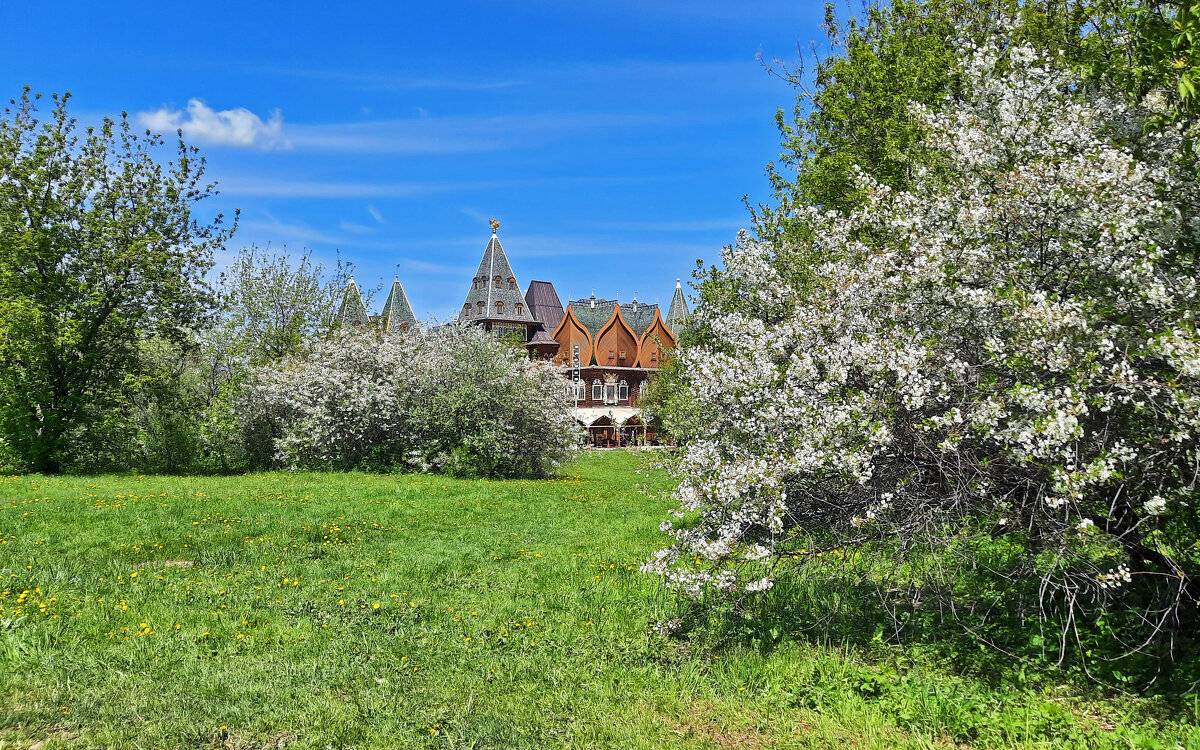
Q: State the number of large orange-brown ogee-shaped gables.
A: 3